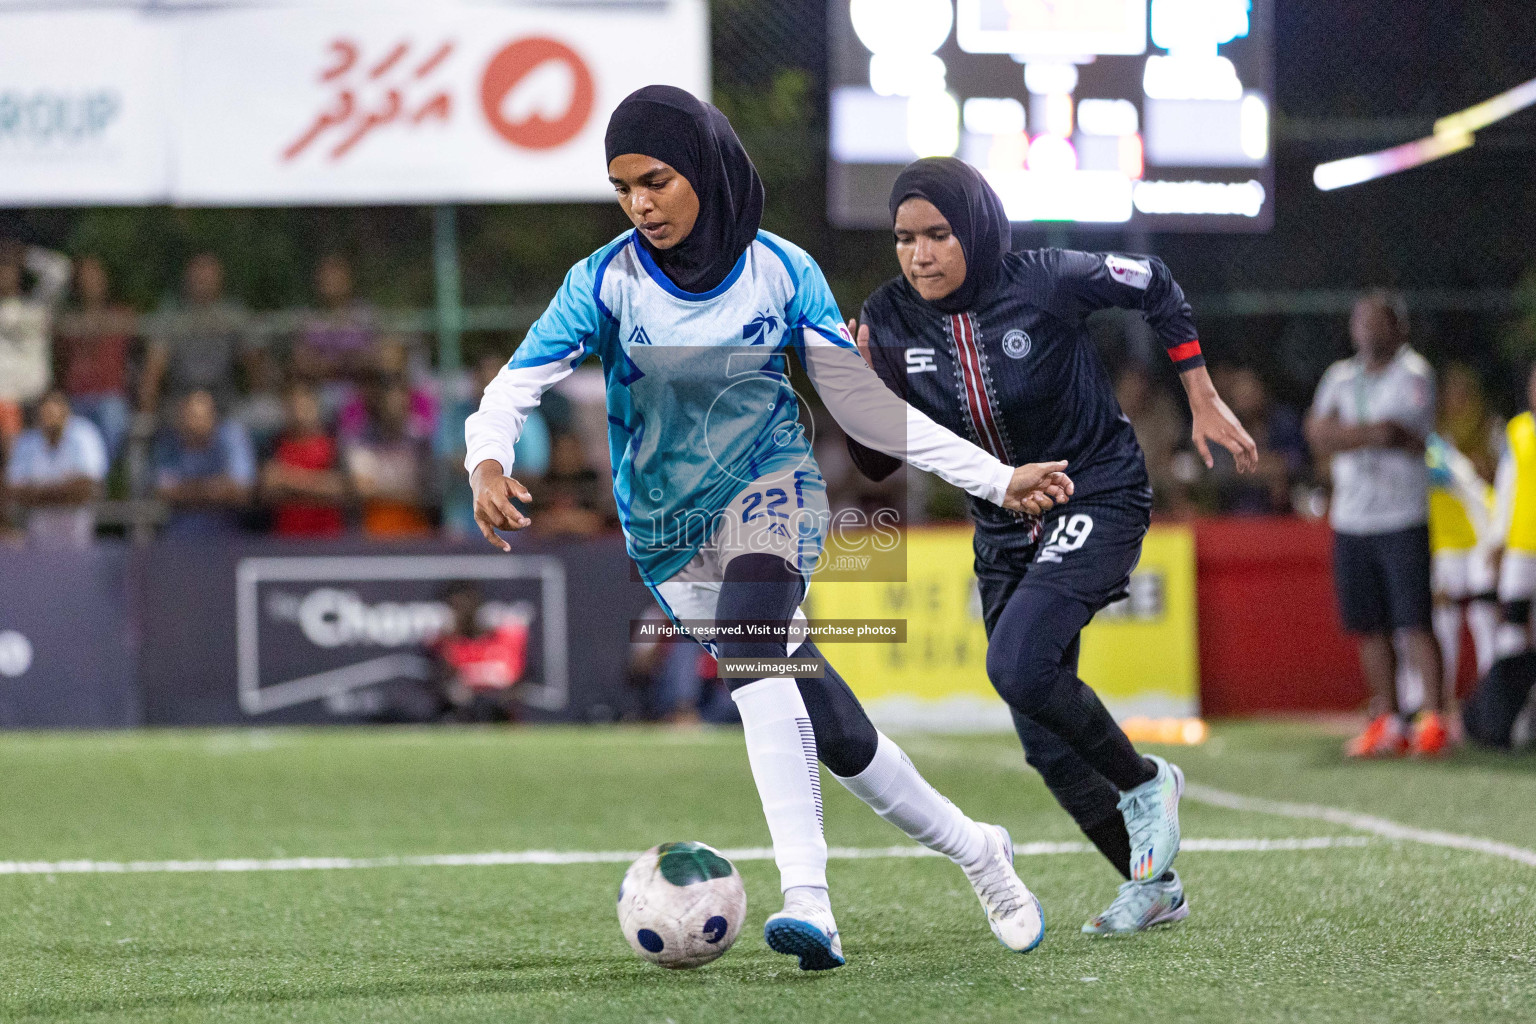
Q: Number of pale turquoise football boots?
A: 2